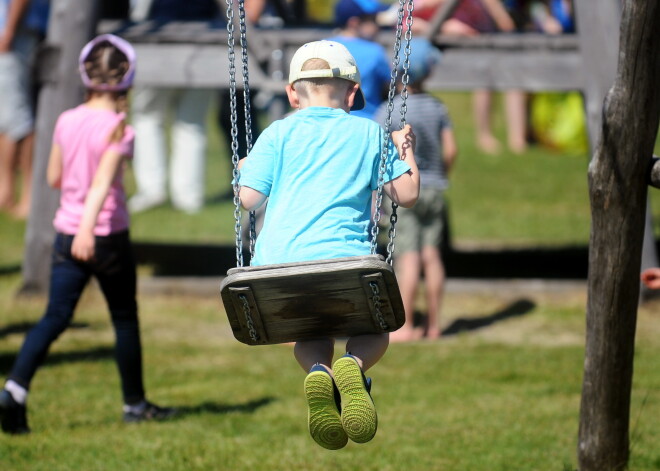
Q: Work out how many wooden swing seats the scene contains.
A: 1